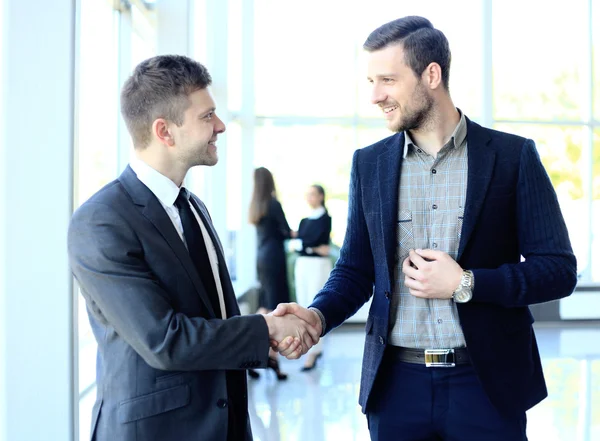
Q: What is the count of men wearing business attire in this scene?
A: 2